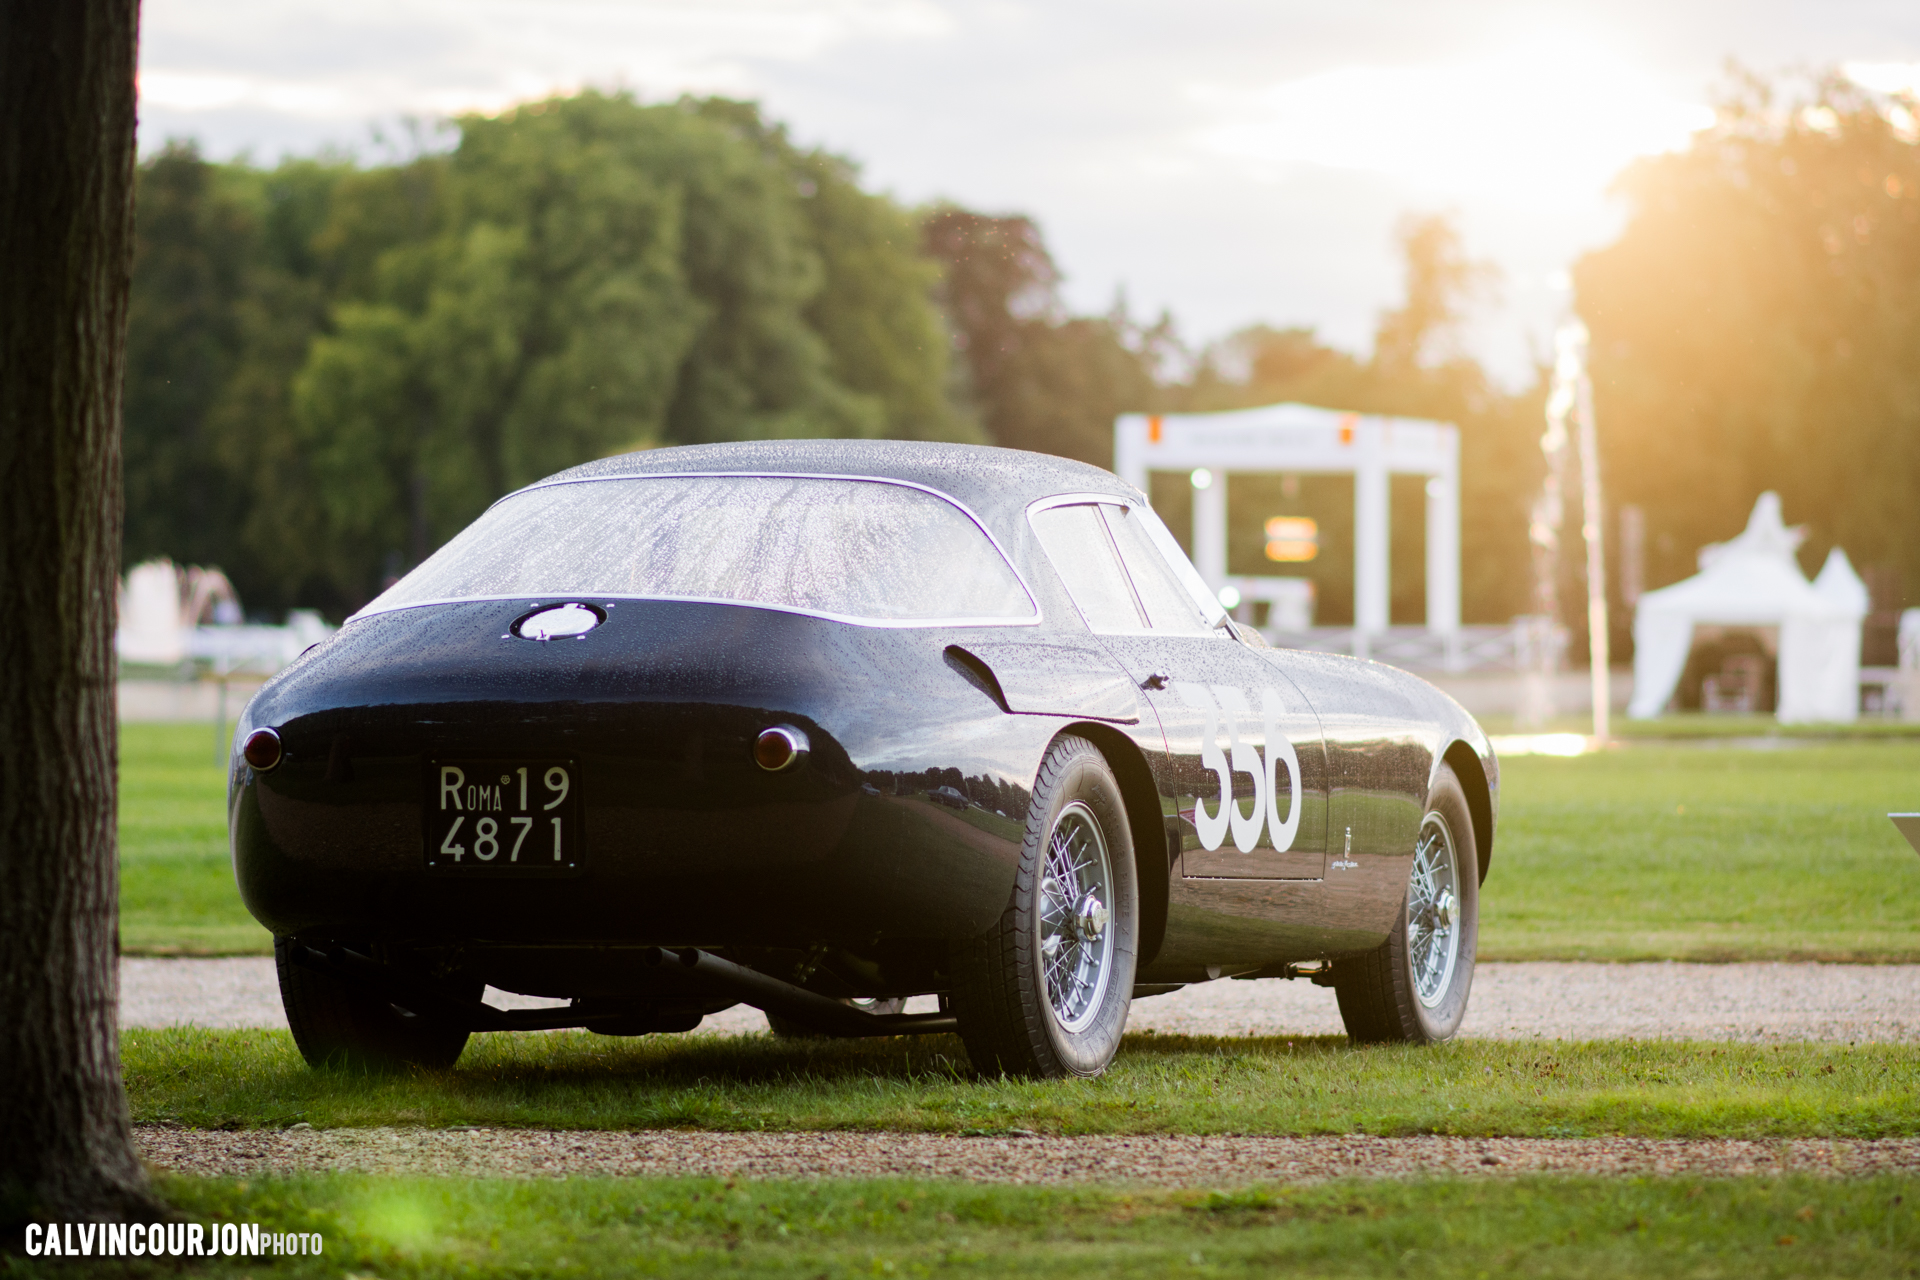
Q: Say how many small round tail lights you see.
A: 2